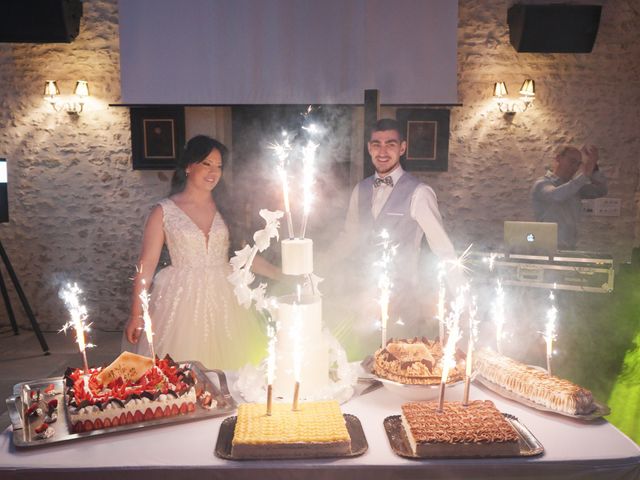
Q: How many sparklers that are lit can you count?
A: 12